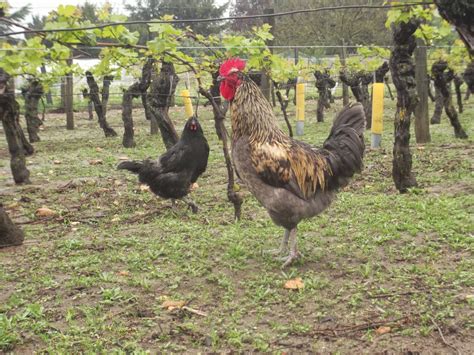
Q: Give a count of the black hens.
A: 1